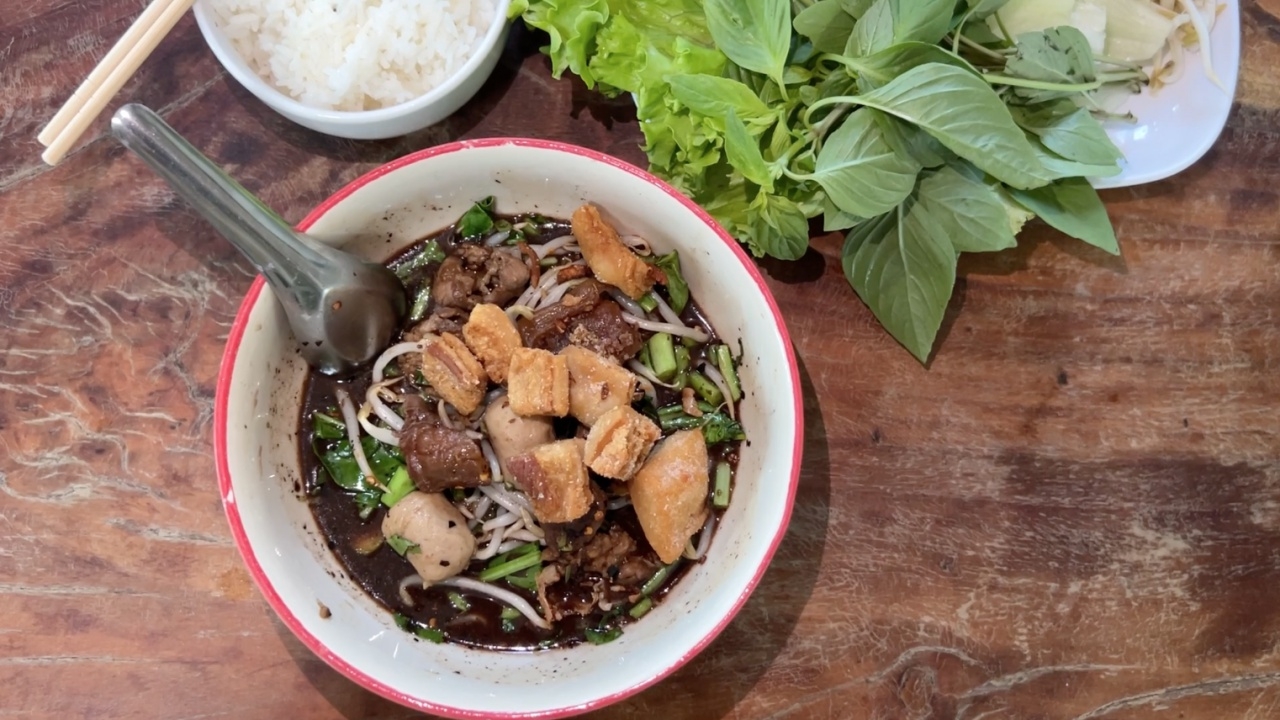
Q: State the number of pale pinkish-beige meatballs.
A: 2